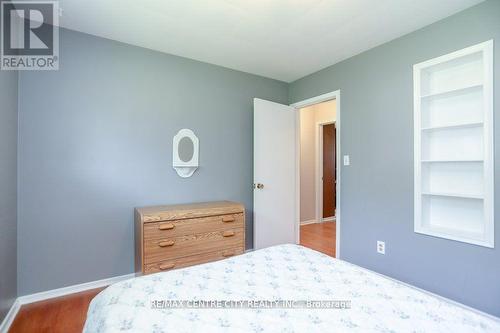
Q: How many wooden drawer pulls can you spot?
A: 6